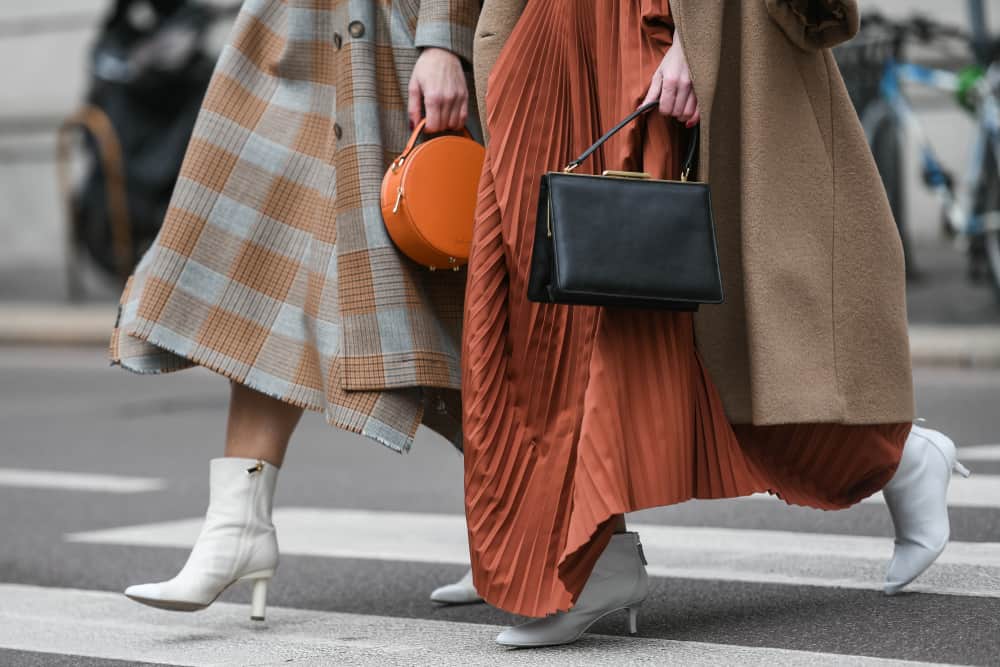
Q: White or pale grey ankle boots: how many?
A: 4